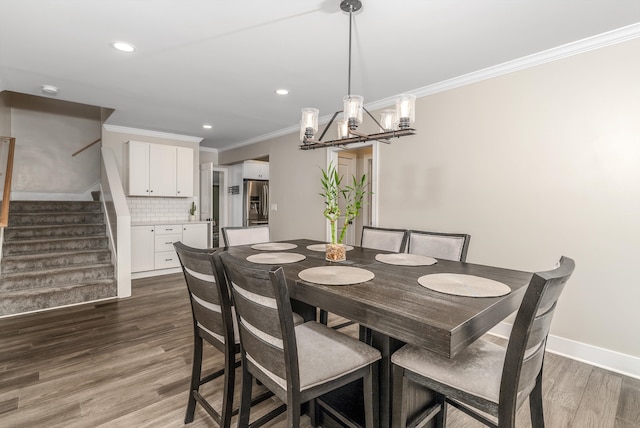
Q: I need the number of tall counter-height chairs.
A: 6